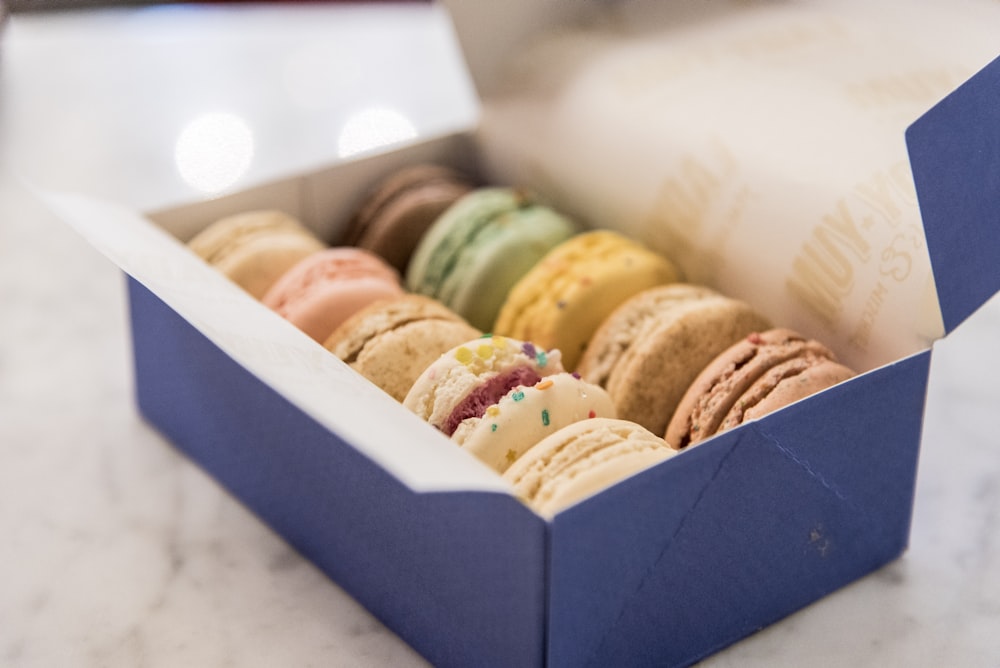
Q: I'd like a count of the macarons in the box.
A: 10